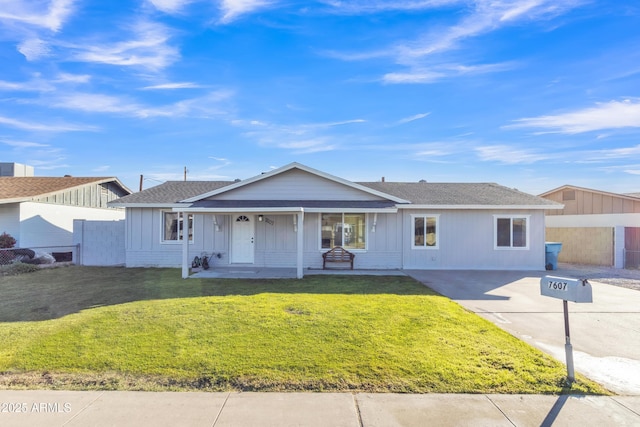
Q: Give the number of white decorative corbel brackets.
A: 3